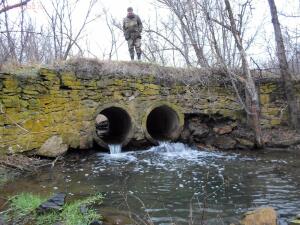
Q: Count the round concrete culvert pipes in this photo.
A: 2